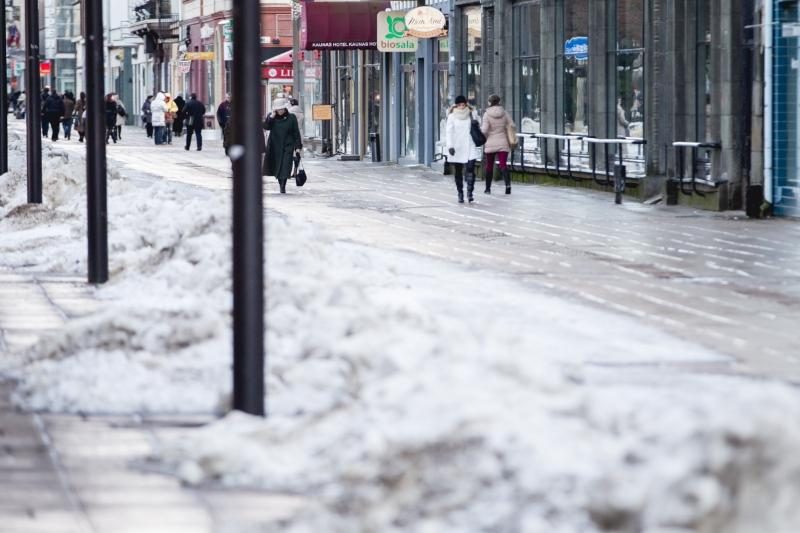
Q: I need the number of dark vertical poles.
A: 4